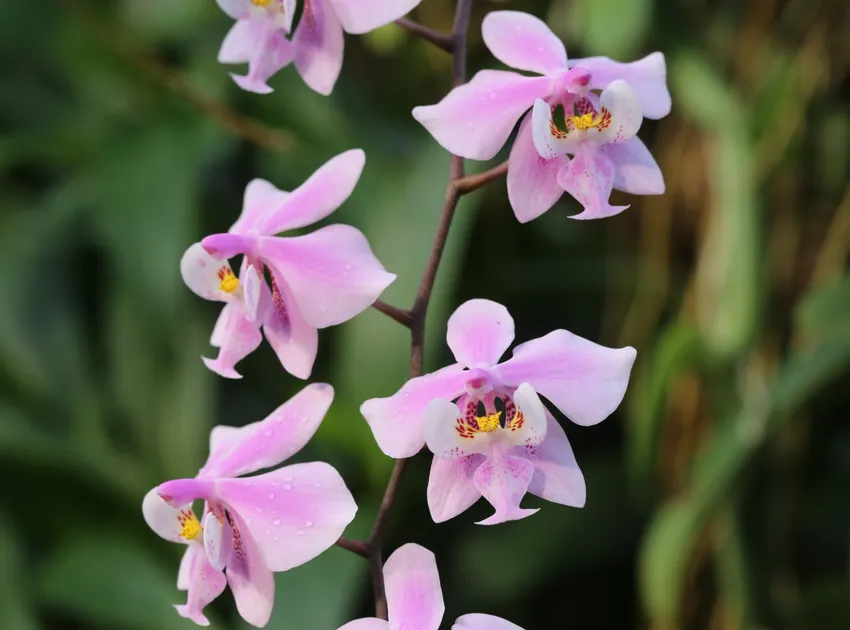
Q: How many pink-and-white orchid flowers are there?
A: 6